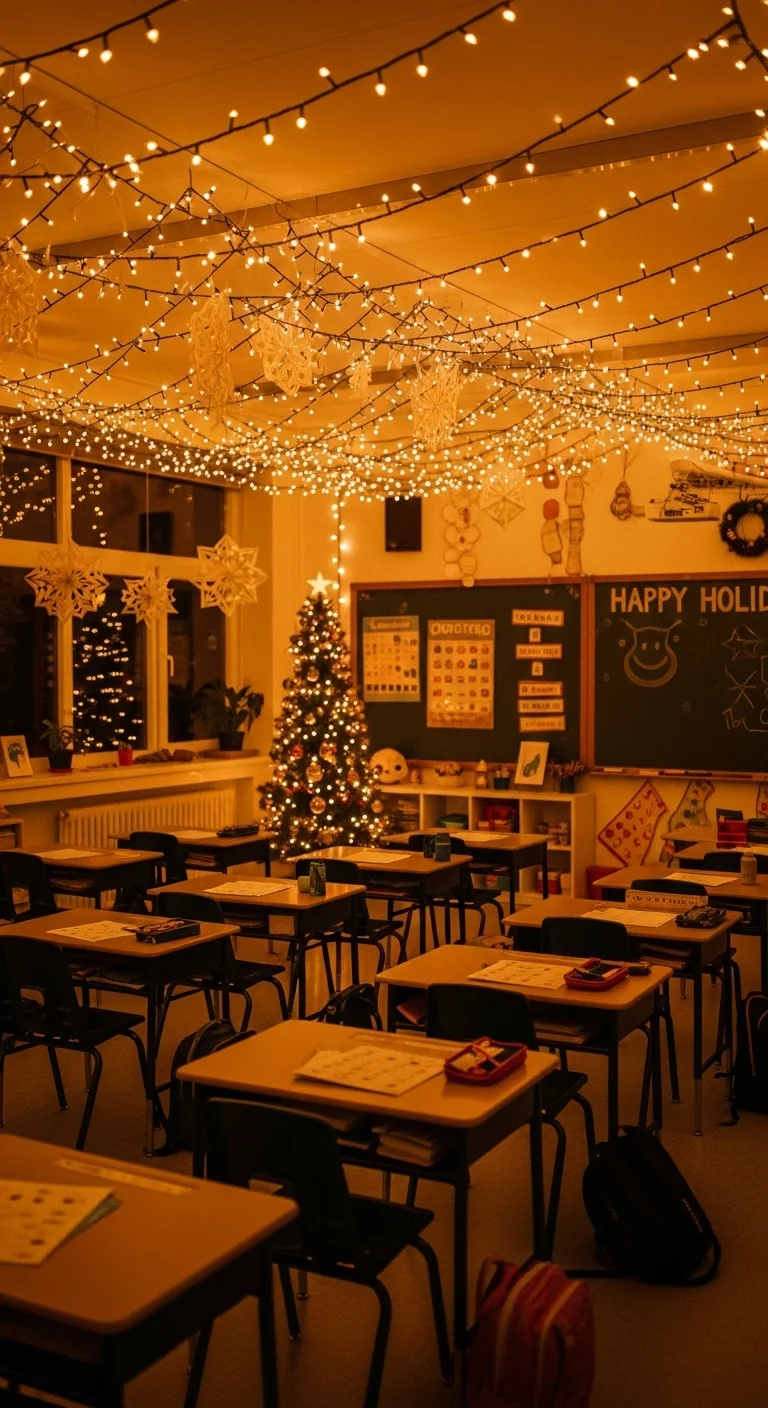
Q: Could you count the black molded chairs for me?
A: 11